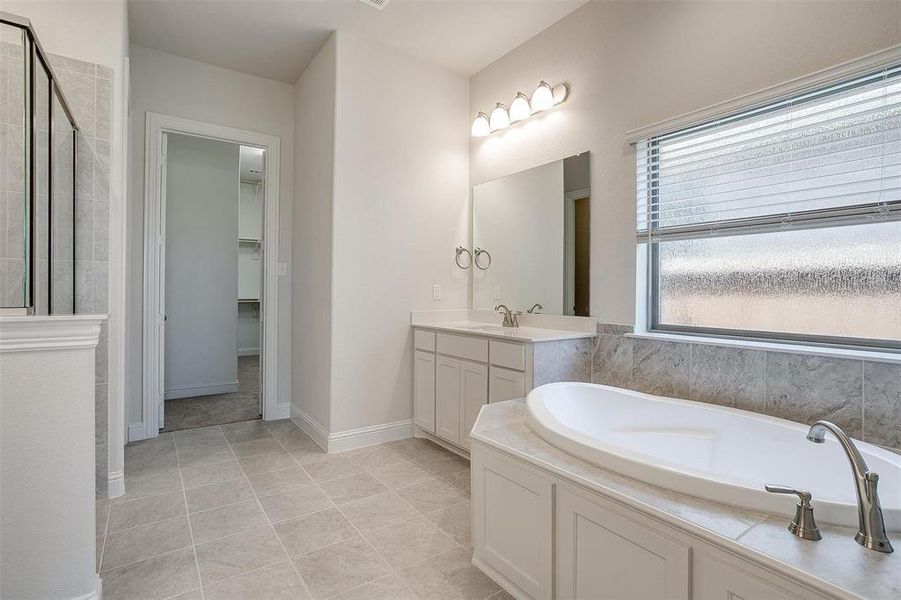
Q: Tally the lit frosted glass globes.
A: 4